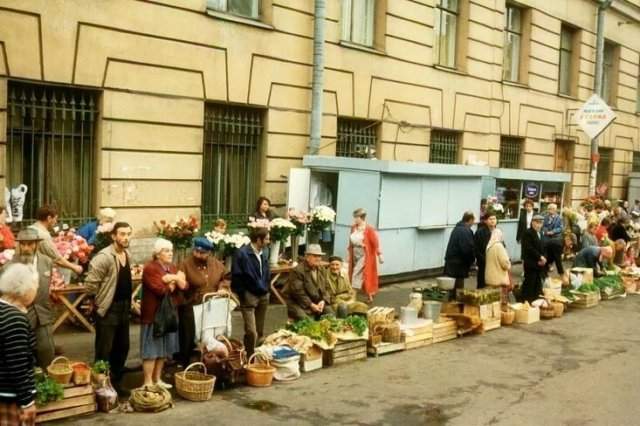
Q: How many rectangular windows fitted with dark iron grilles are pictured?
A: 5